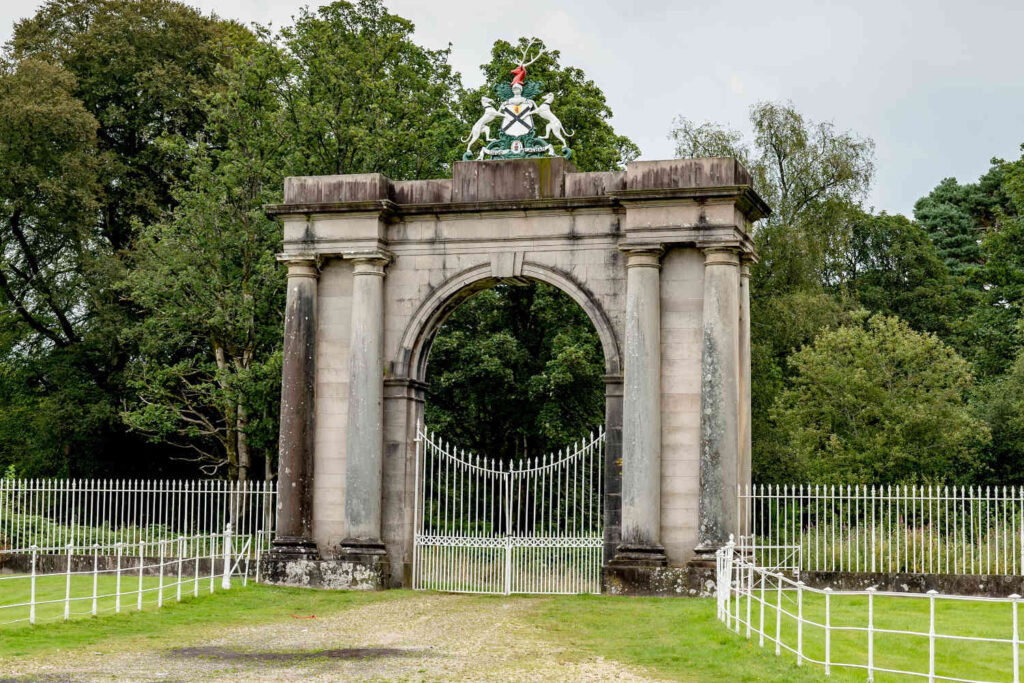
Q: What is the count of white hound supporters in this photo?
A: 2